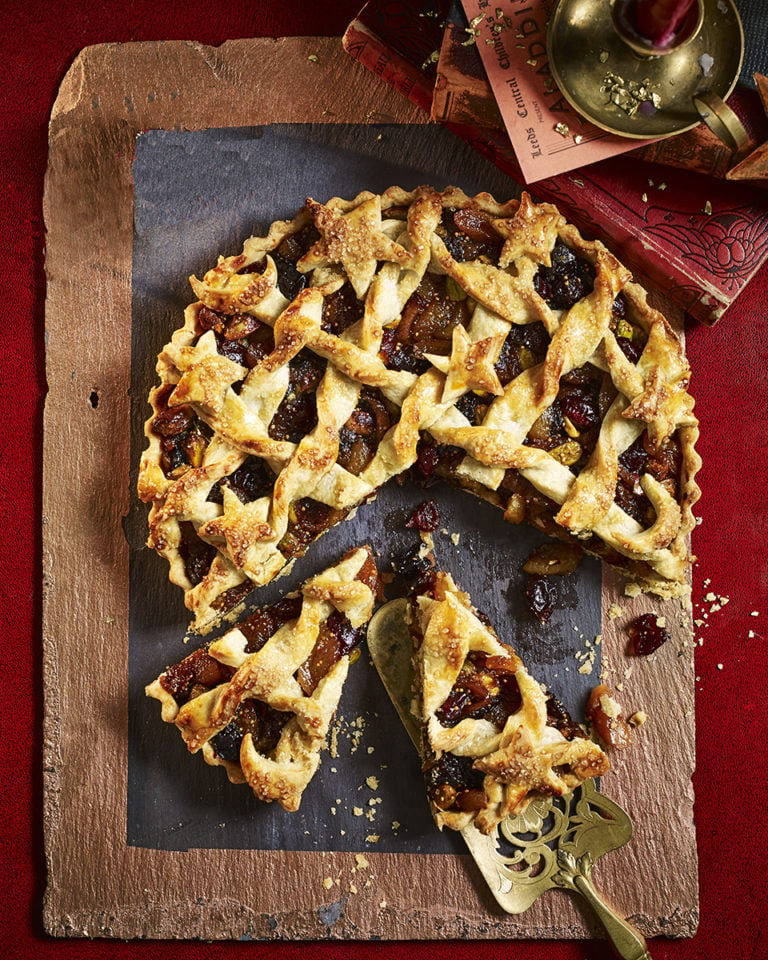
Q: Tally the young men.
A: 0